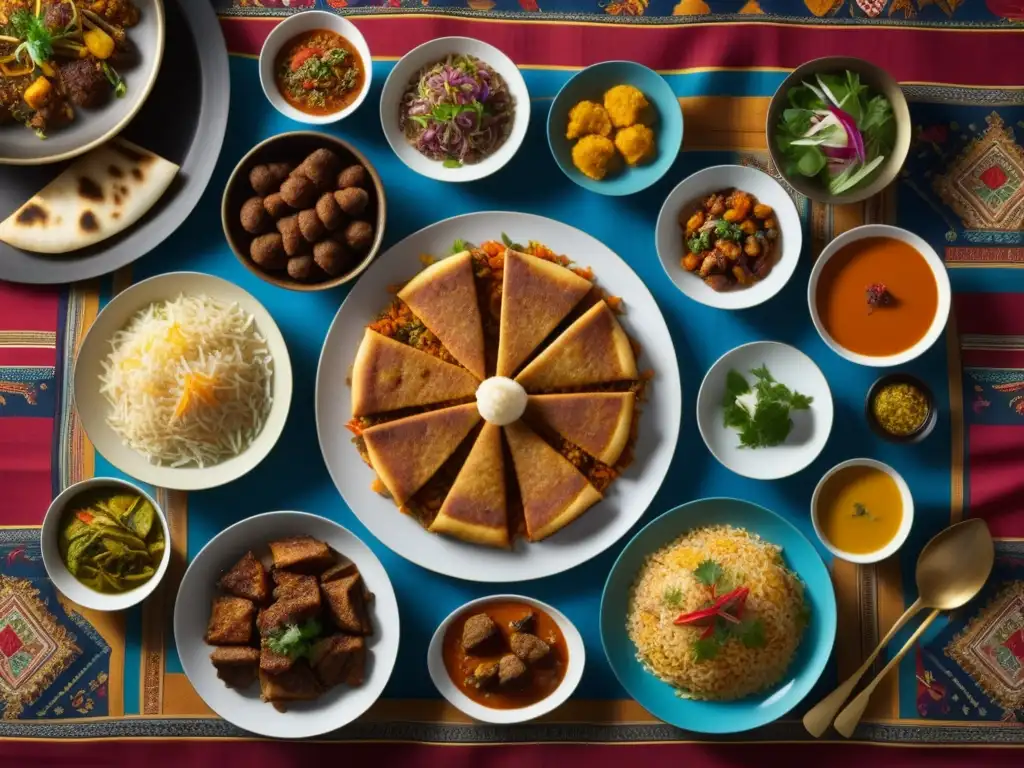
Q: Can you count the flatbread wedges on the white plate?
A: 8